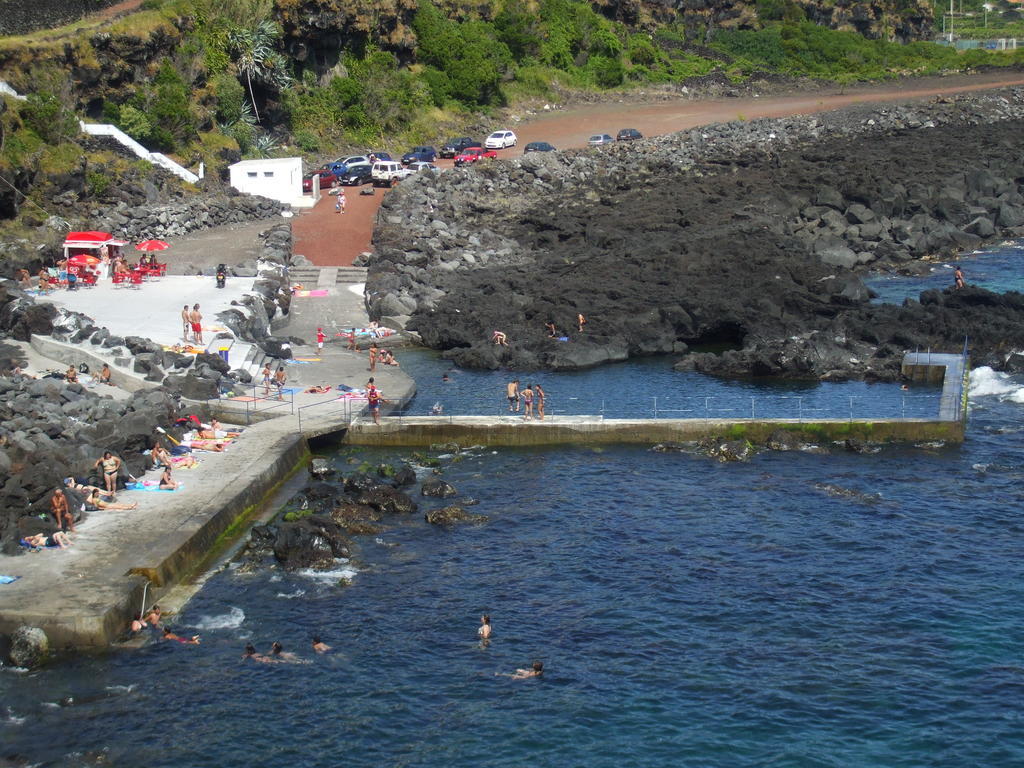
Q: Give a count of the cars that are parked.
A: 14